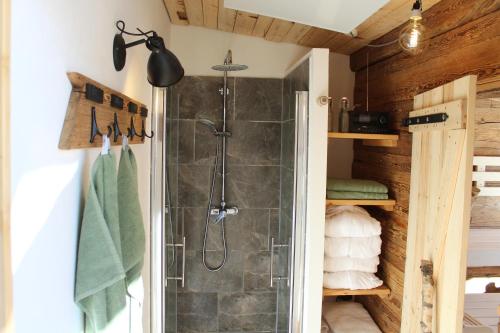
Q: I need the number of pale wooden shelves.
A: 3